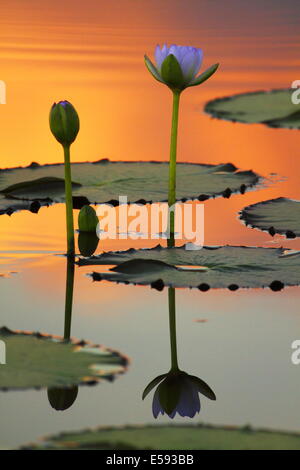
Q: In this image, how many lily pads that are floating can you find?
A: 6